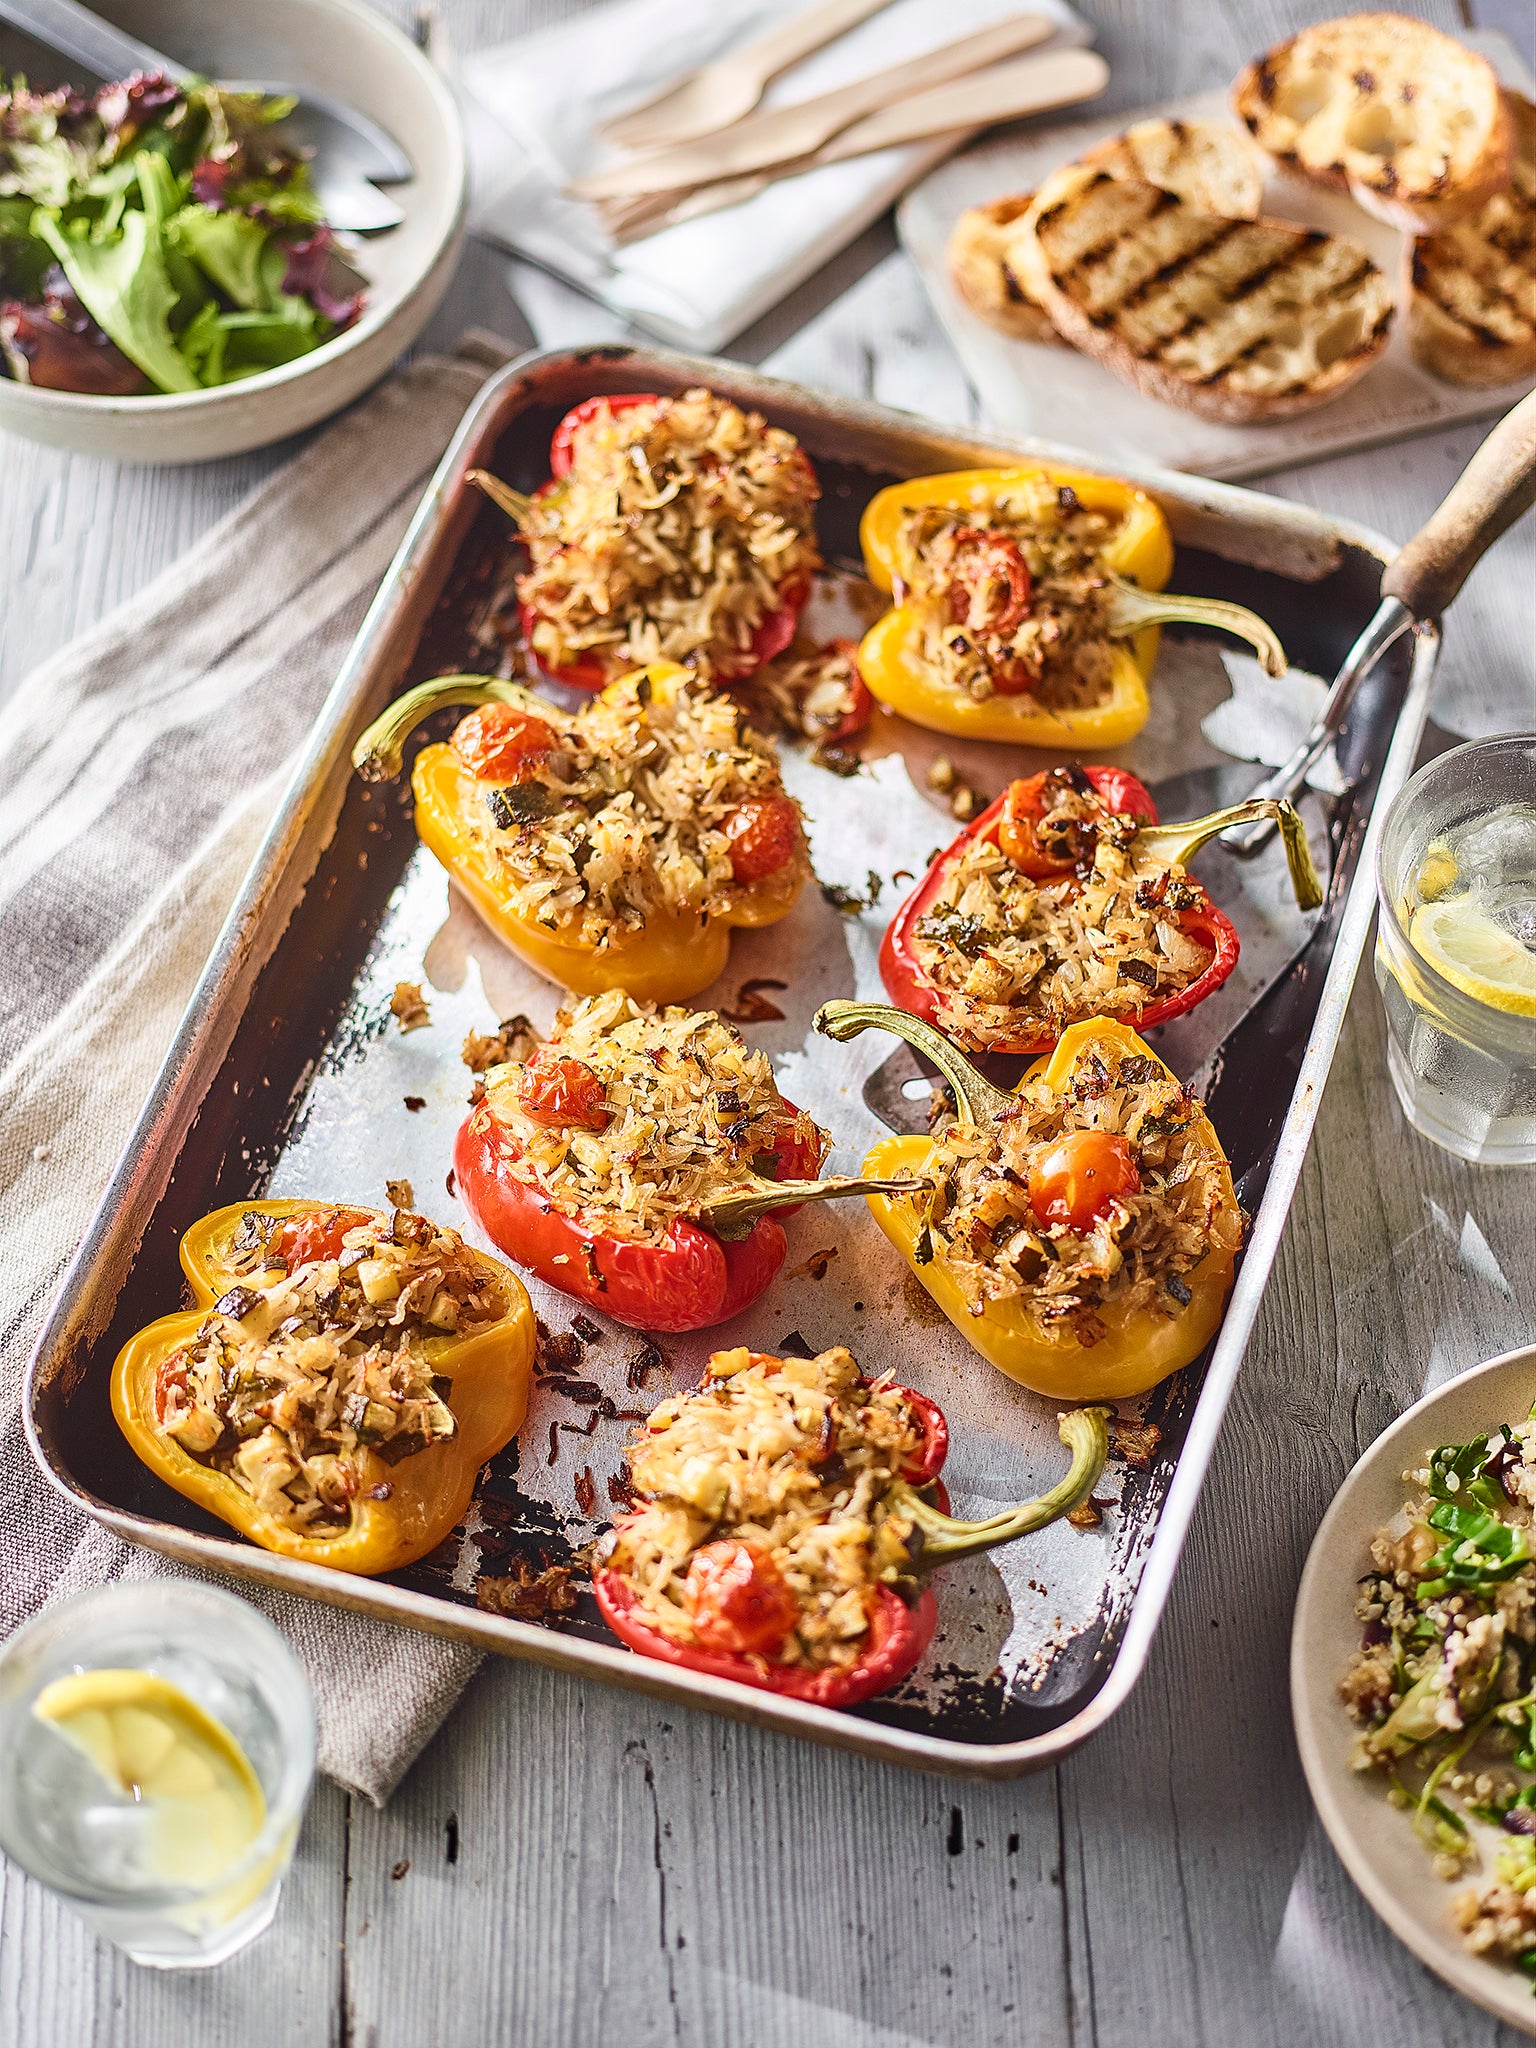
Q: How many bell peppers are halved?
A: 8